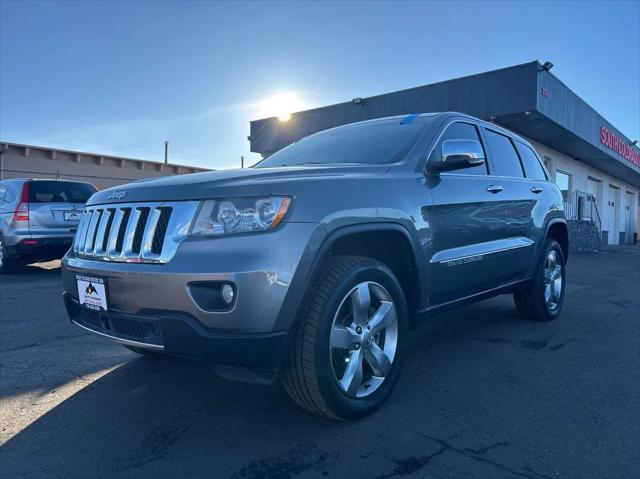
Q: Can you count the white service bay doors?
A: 3